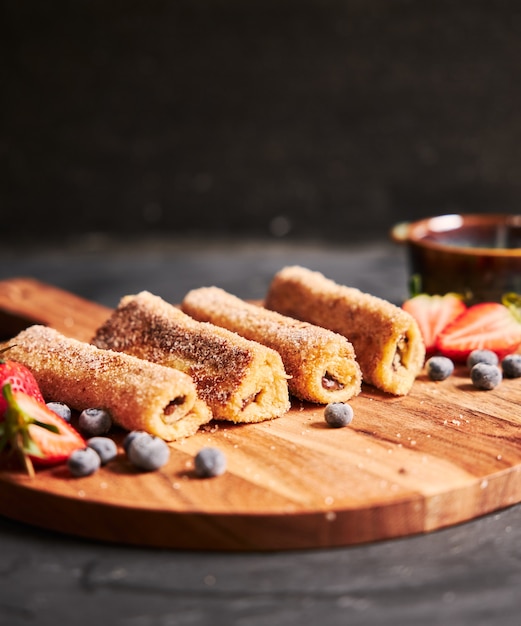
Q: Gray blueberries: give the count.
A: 12